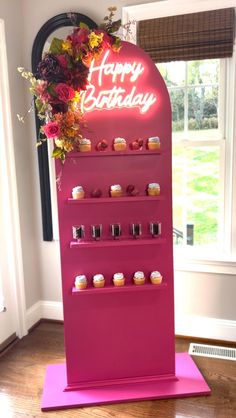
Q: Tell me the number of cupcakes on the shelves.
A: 11